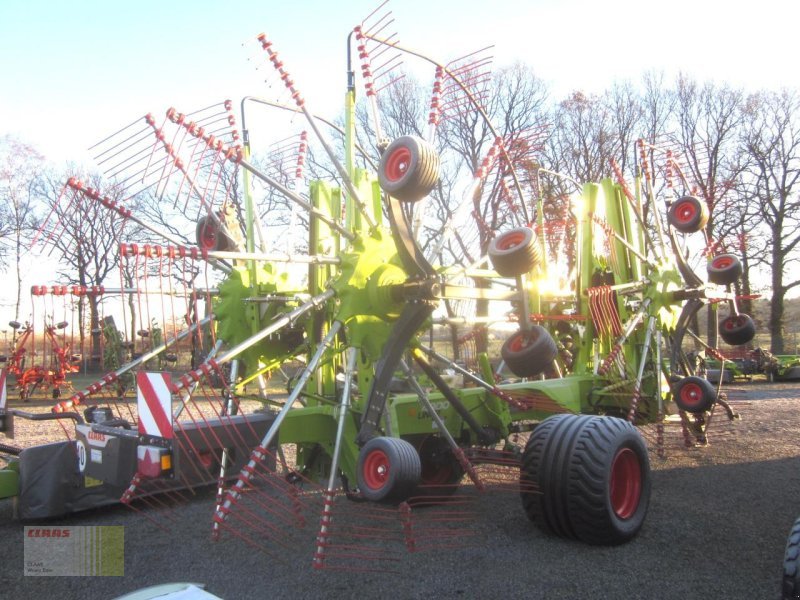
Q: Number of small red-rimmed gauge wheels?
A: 9